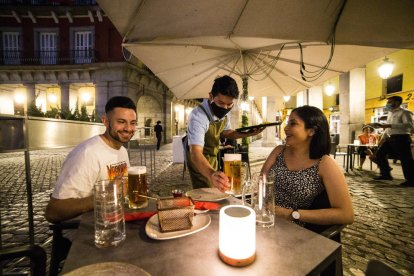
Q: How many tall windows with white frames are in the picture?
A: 3